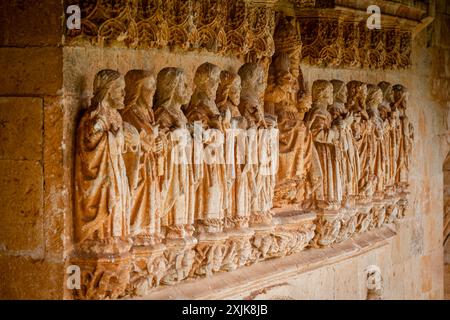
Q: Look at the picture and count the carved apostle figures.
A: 12